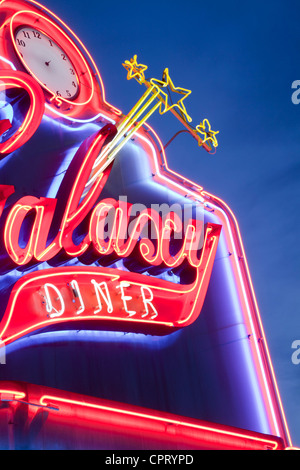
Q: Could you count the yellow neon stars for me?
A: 3